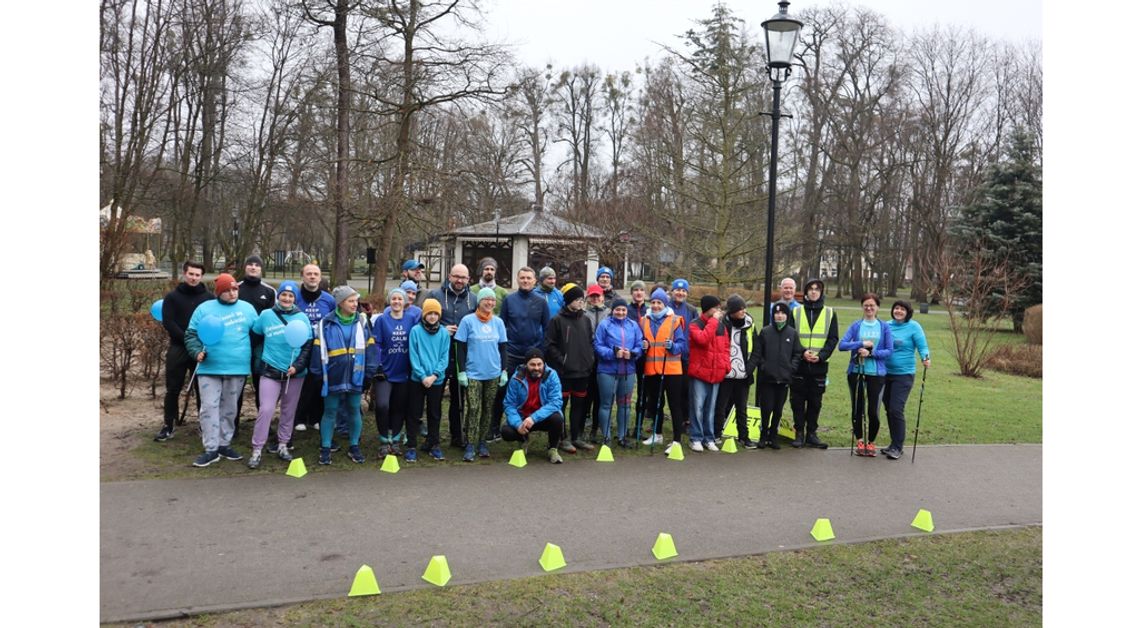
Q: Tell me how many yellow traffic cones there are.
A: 12